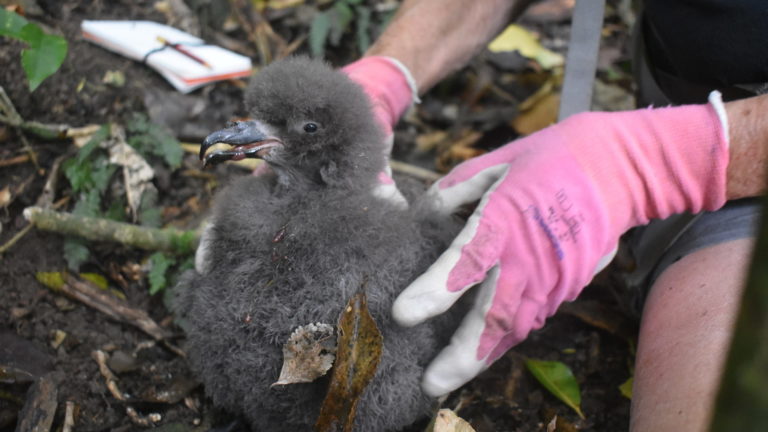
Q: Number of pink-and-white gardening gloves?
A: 2